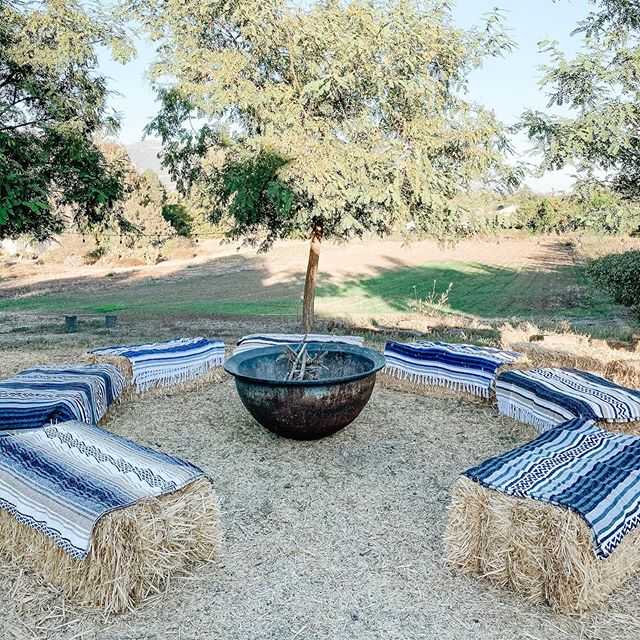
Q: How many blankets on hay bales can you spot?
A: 7